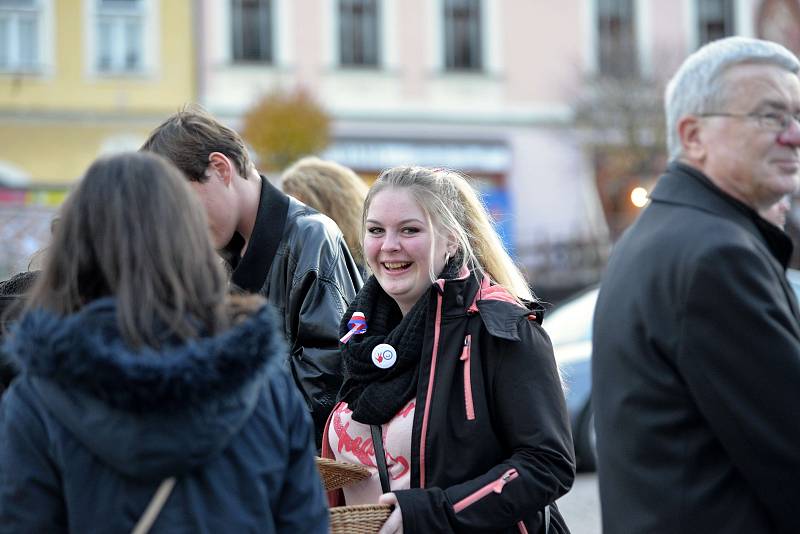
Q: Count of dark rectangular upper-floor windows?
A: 5